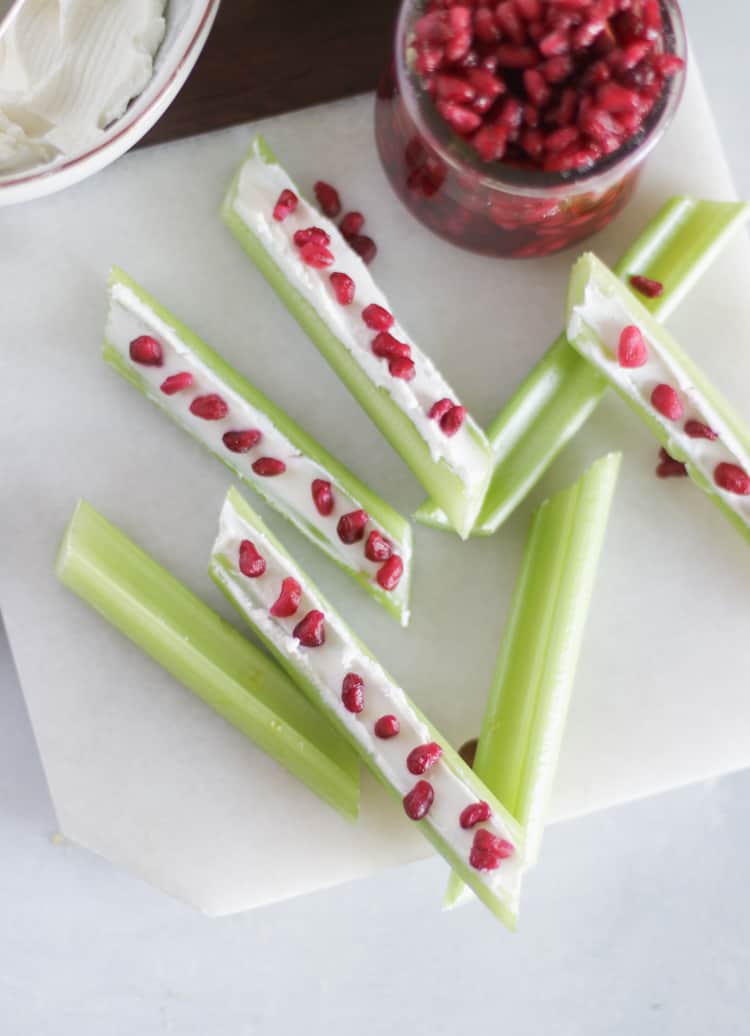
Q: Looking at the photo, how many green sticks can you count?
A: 7